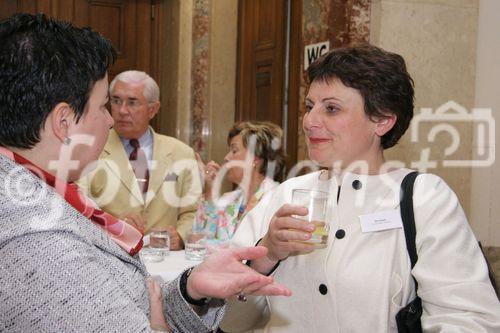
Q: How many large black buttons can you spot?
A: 3